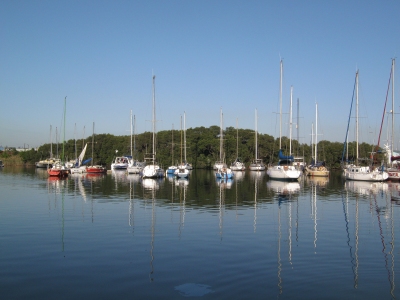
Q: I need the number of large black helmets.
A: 0